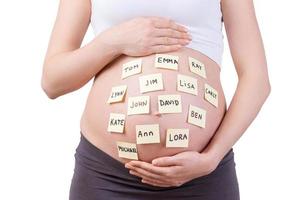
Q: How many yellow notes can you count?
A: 14